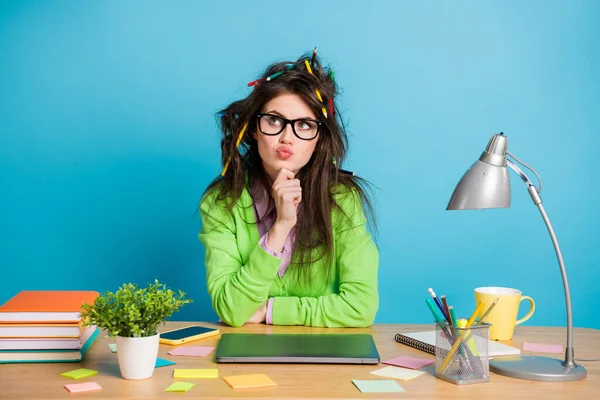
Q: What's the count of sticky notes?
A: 12